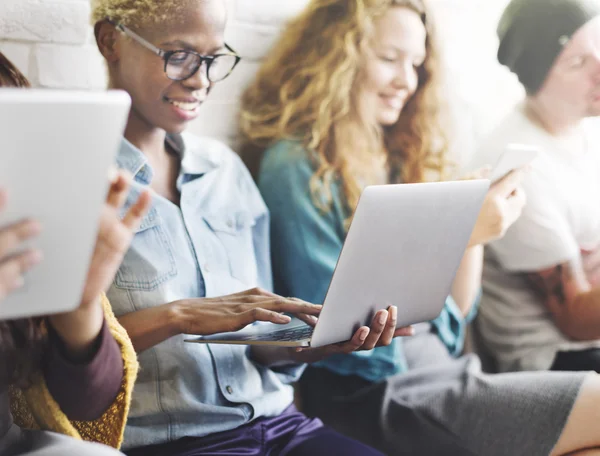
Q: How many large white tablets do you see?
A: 1